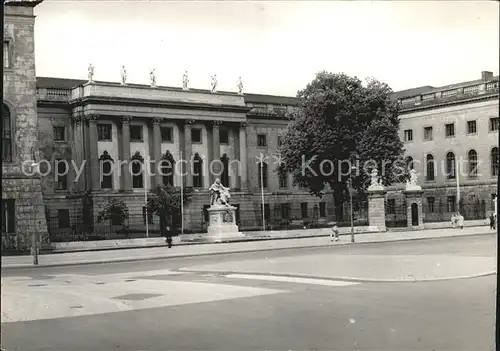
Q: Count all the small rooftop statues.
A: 6